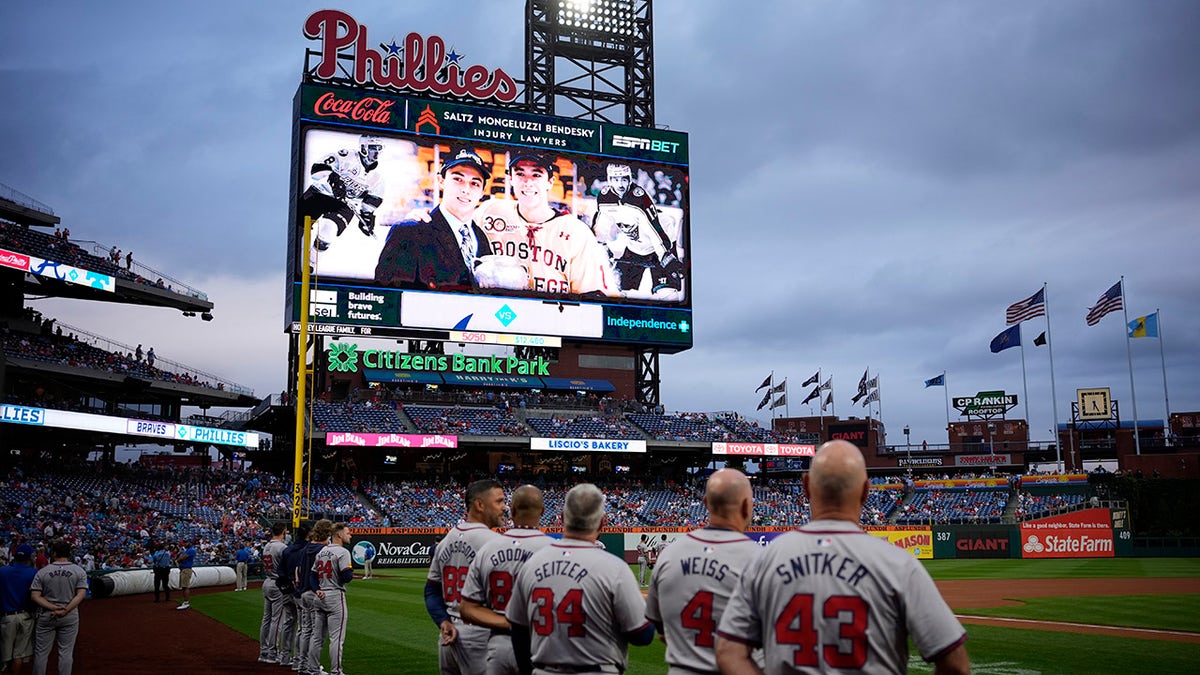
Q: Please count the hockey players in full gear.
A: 2